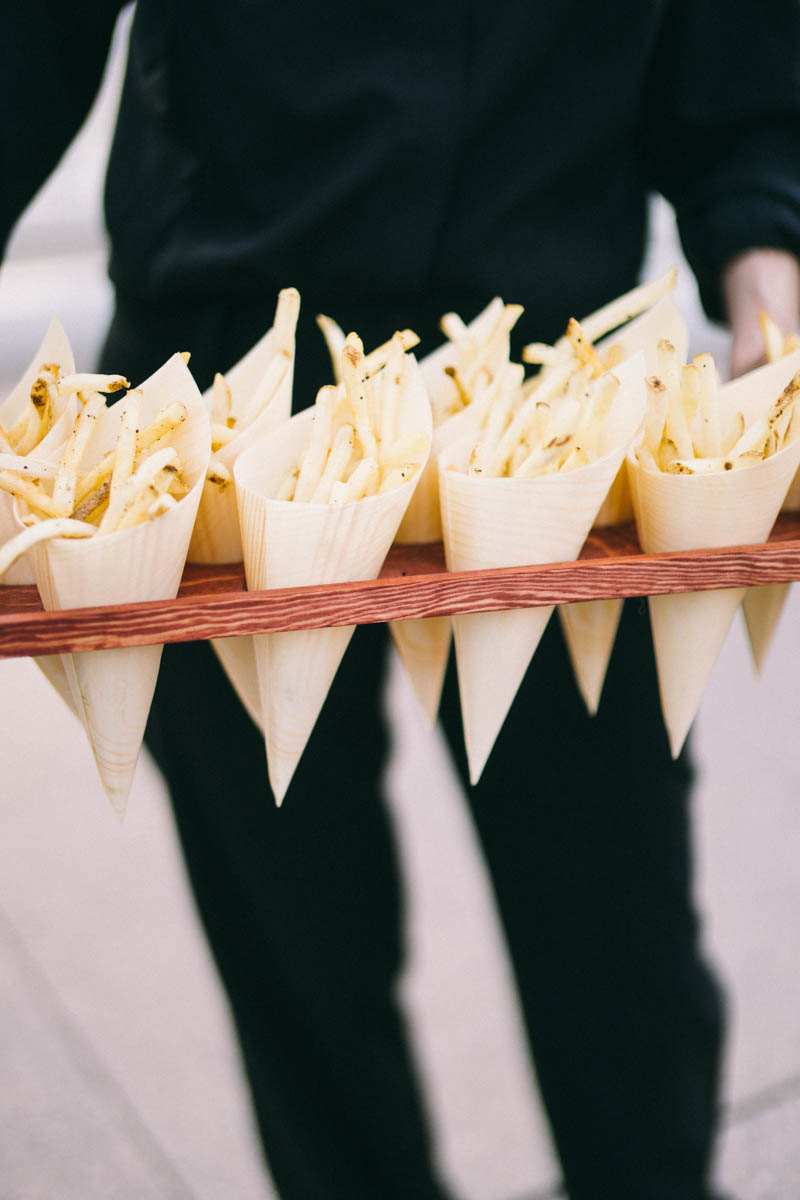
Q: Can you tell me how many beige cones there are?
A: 9